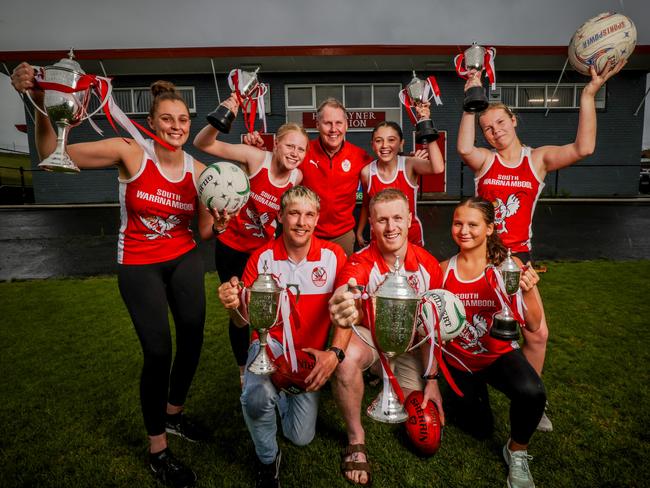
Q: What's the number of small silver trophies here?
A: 4